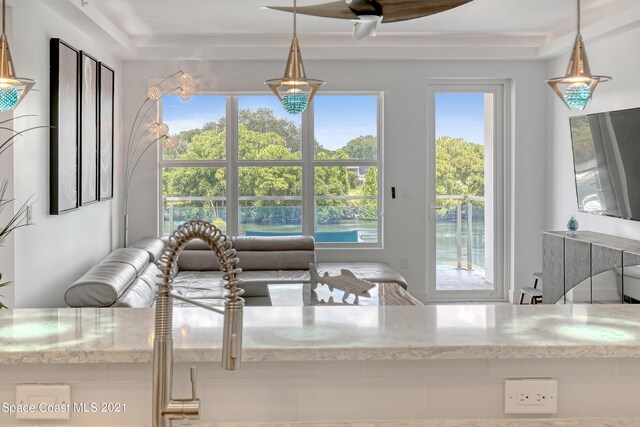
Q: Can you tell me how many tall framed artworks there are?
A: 3